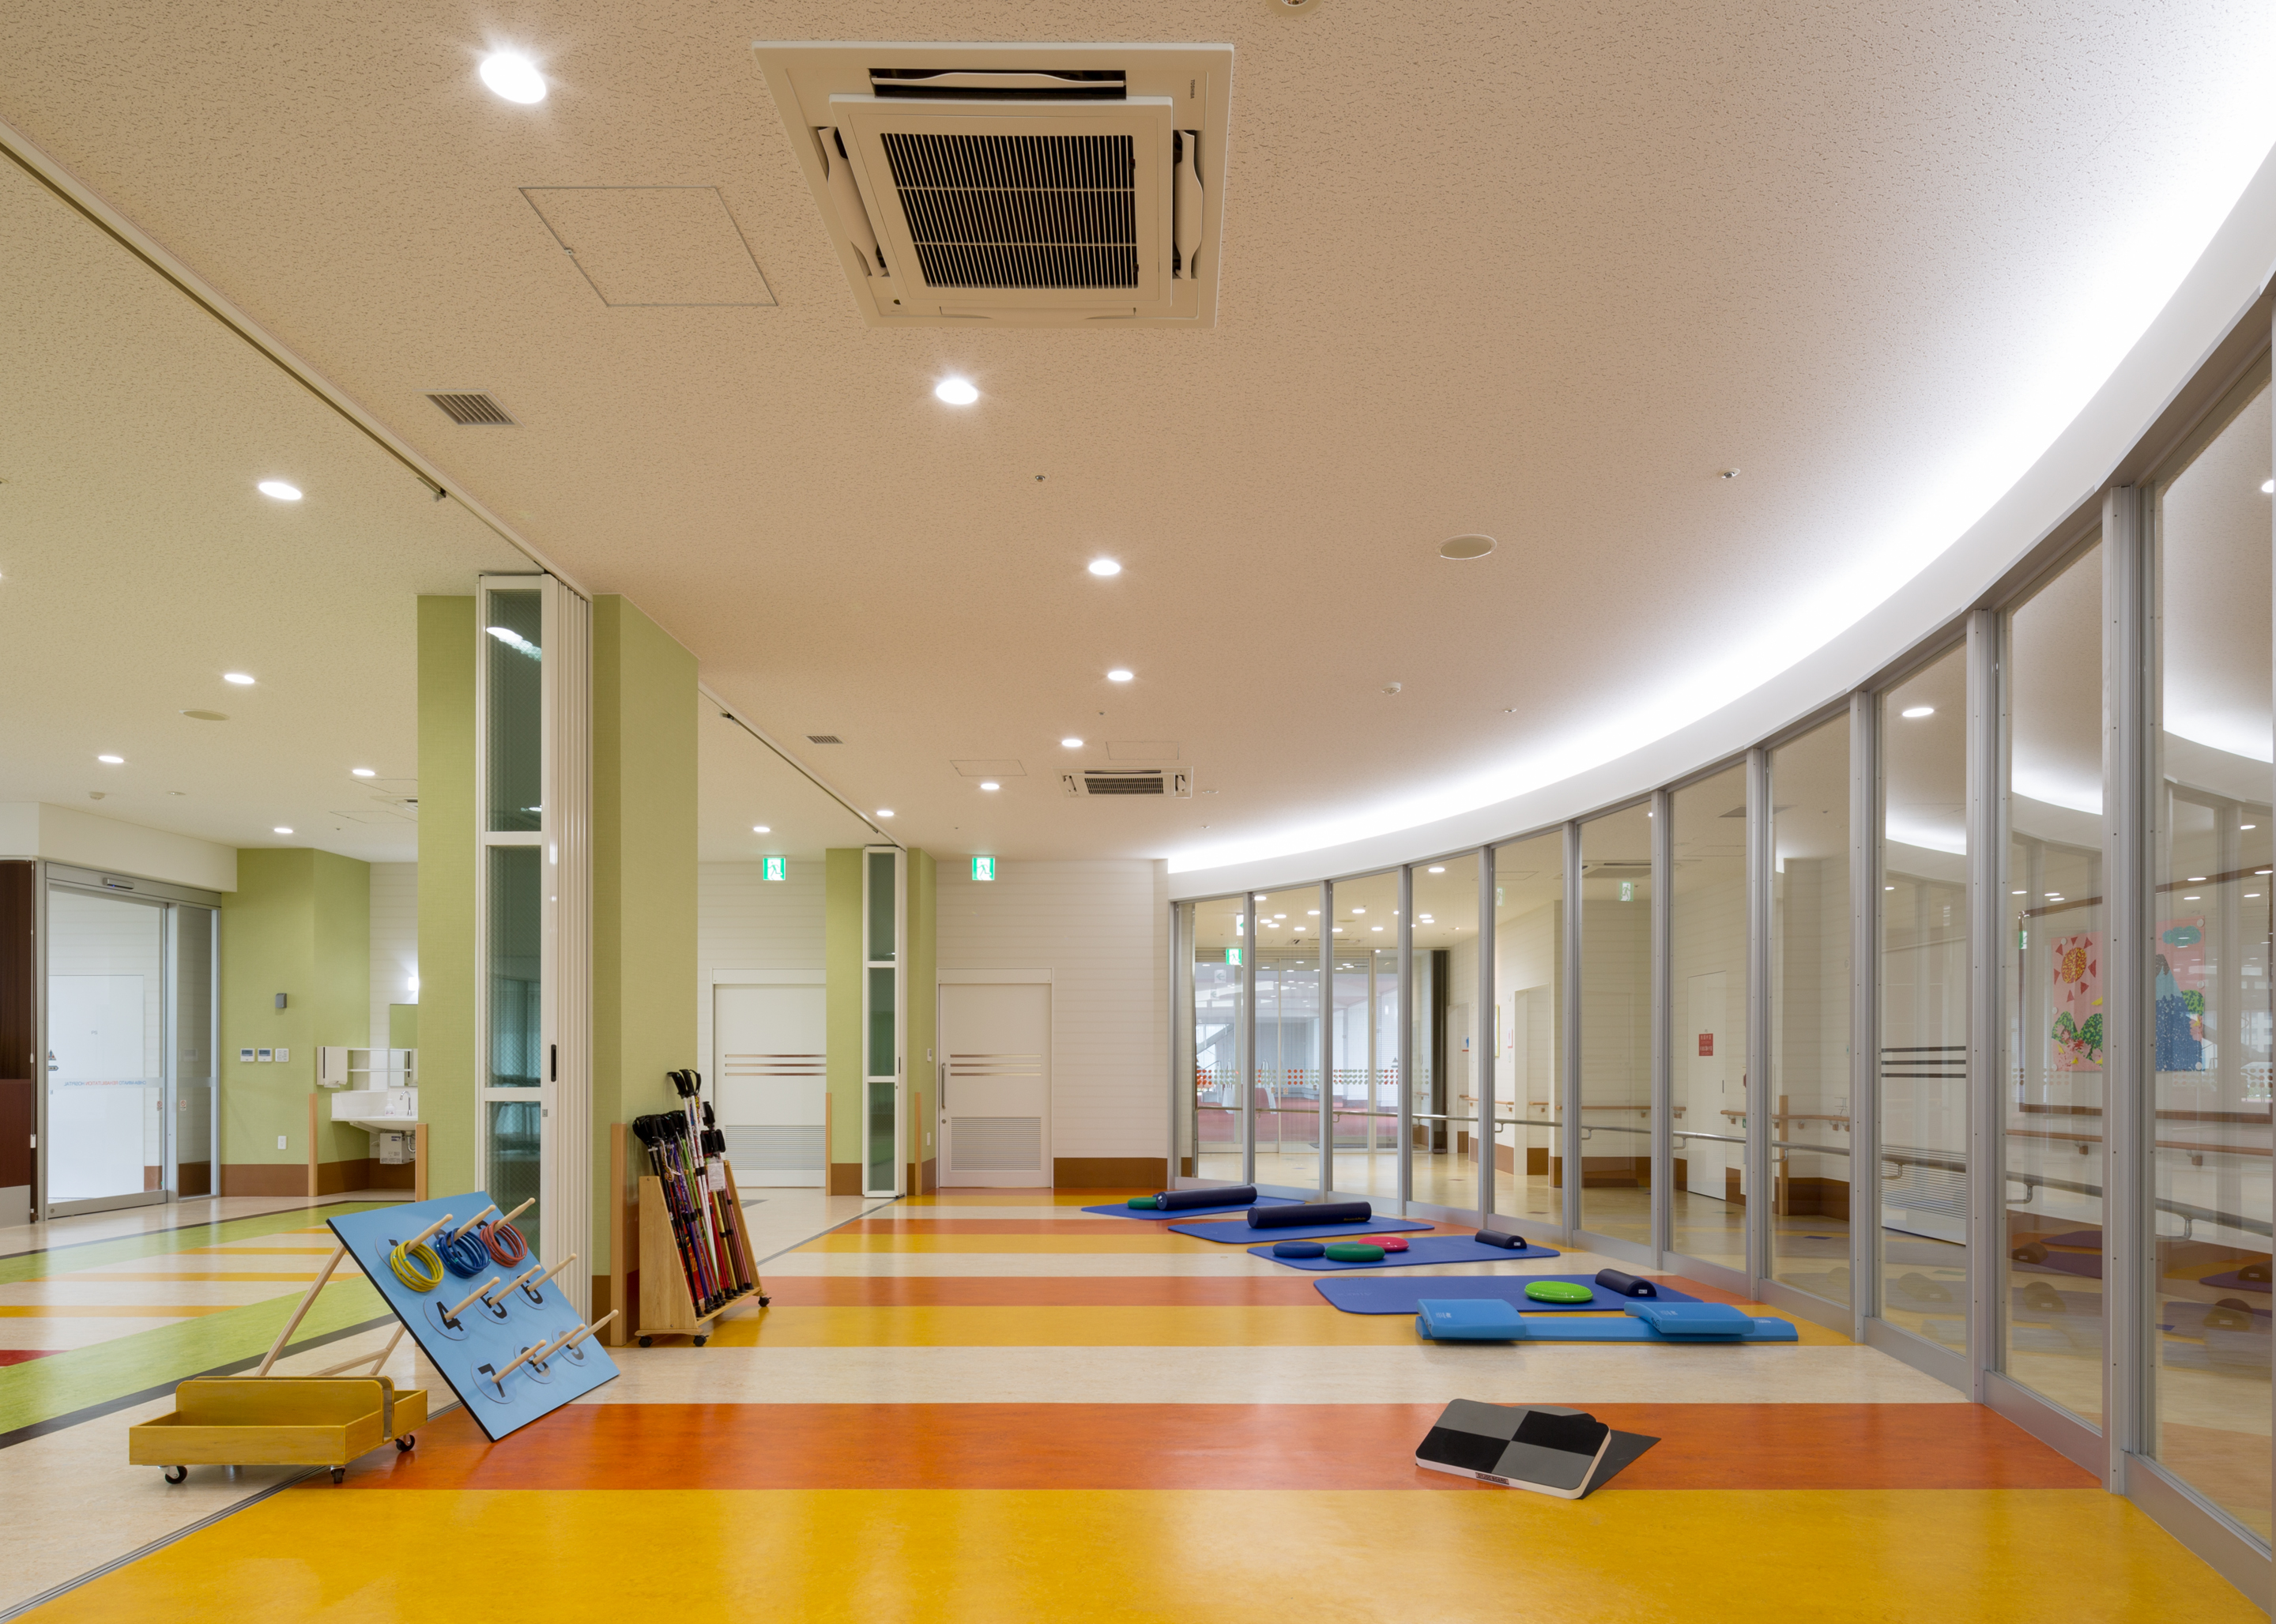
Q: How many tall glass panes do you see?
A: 11